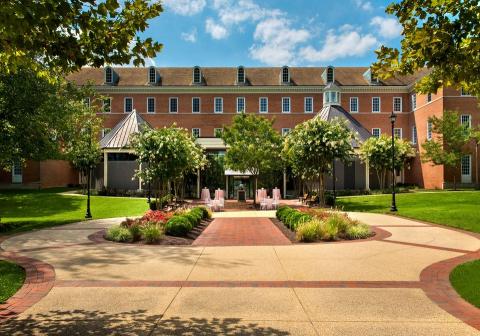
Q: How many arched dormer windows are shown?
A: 7